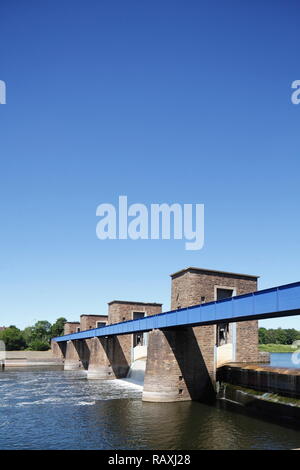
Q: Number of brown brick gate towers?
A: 4